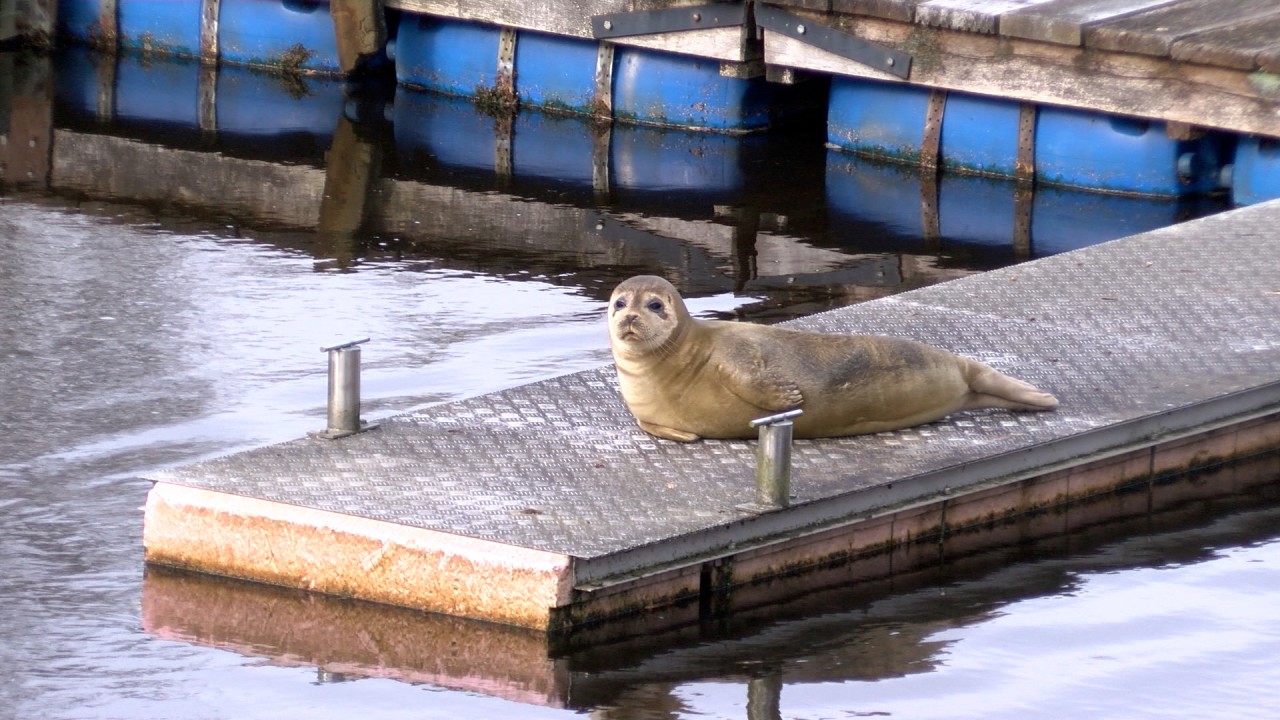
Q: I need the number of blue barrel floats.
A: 4